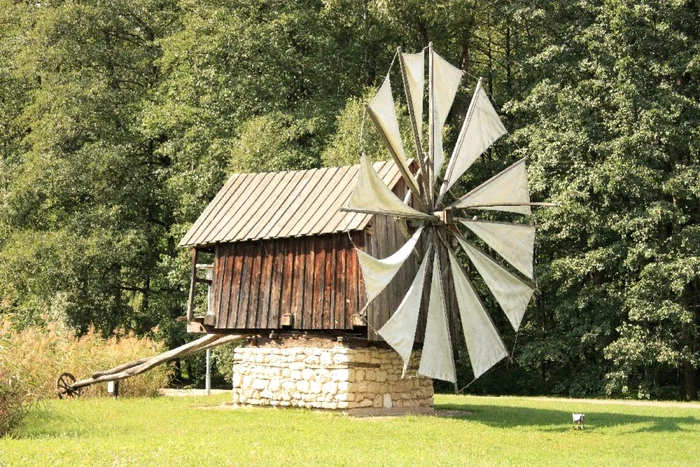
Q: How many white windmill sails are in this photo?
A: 12